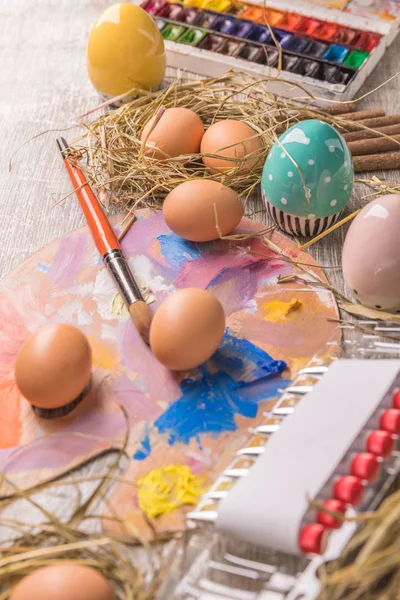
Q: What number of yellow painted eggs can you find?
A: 1